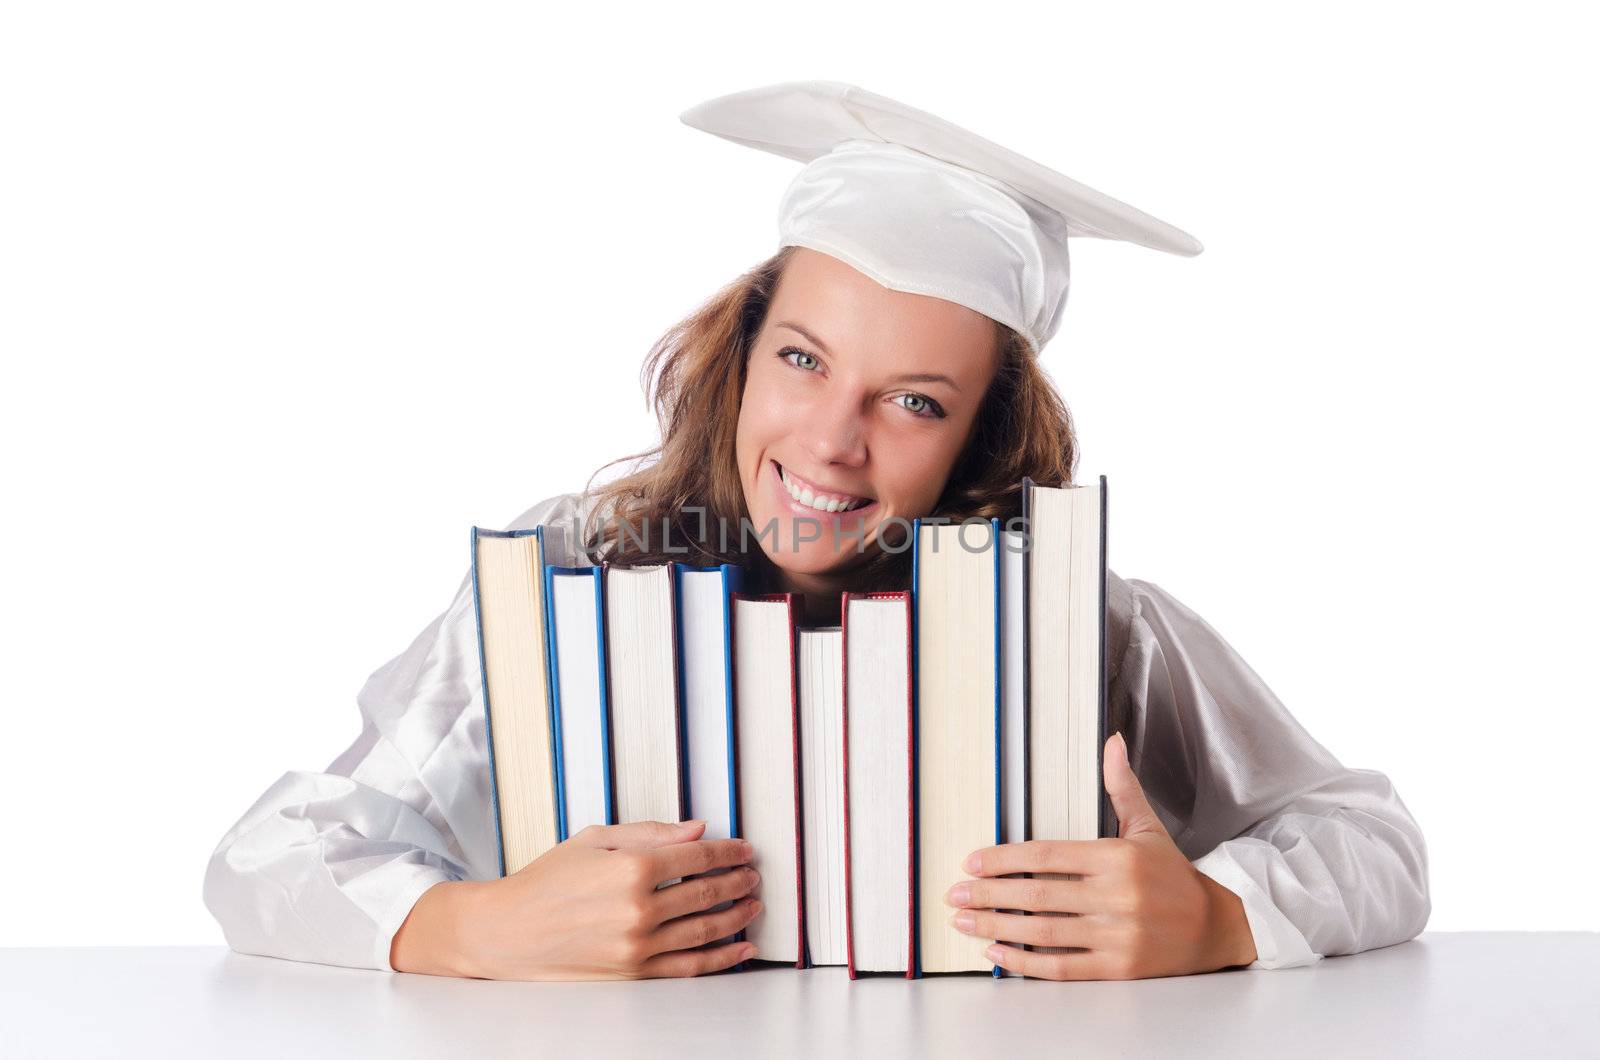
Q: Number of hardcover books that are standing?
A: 10